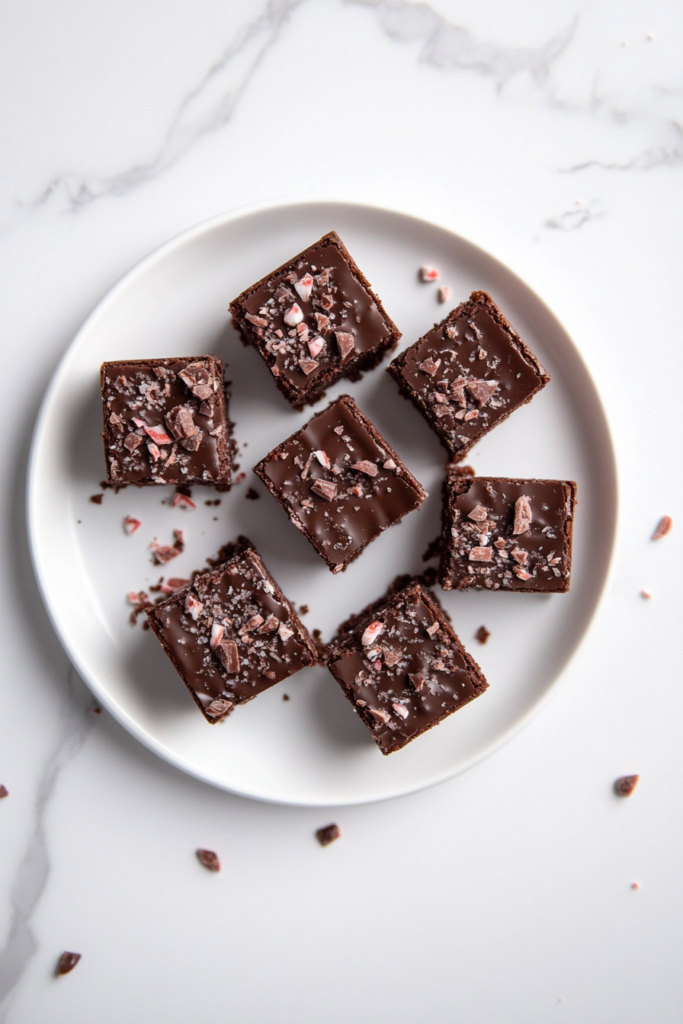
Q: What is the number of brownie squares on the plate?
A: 7